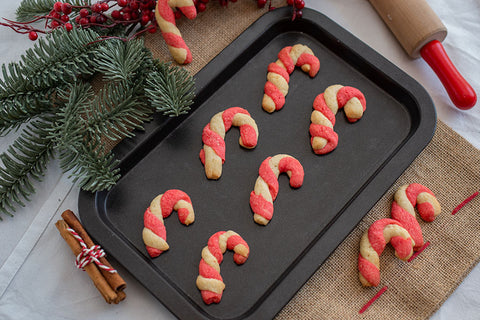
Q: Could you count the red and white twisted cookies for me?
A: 9